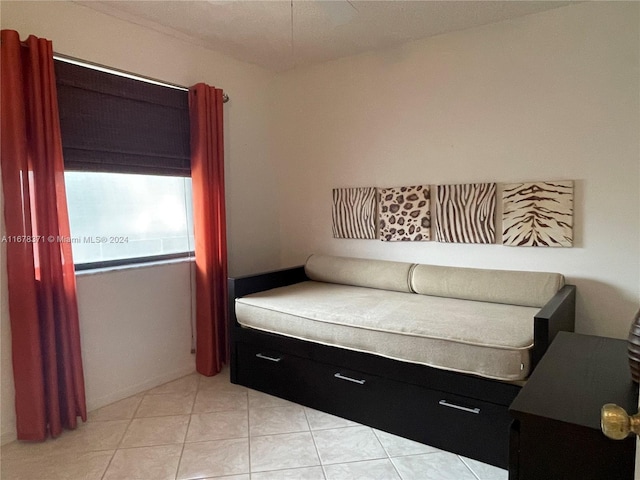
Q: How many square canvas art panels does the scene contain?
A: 4